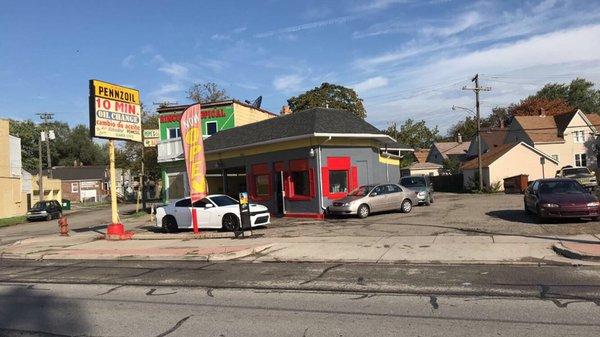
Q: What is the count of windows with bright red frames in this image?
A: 3